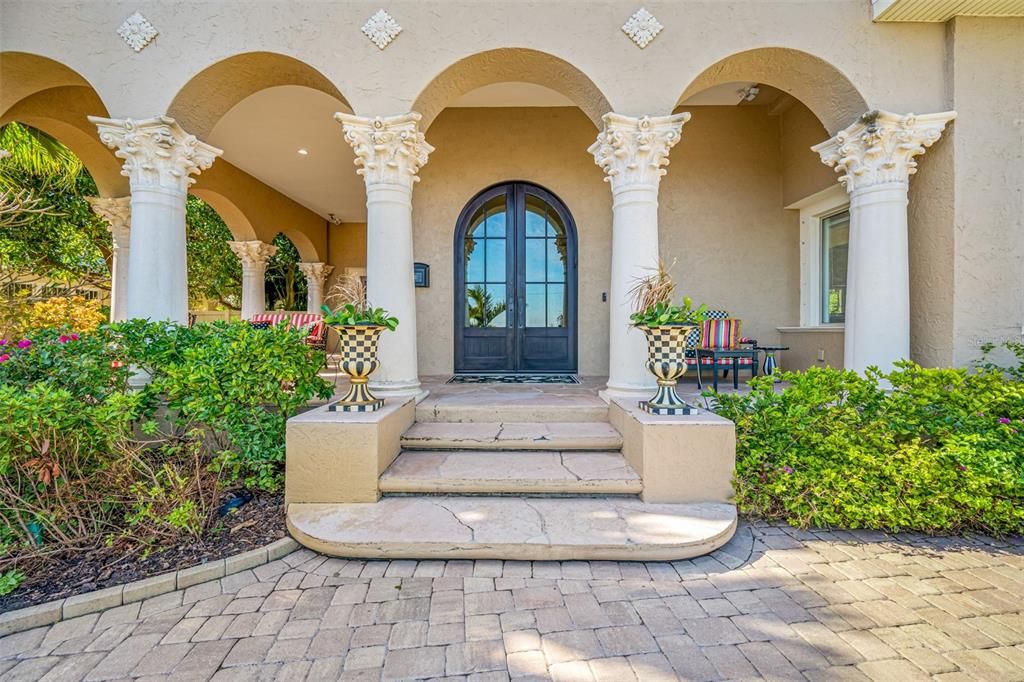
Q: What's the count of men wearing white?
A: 0